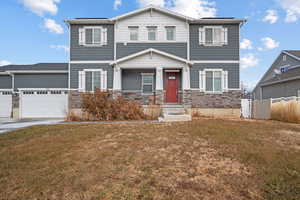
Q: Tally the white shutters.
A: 8